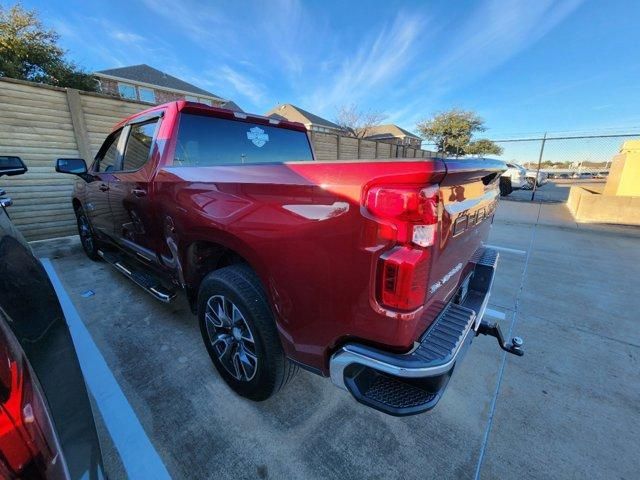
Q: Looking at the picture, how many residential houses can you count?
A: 3